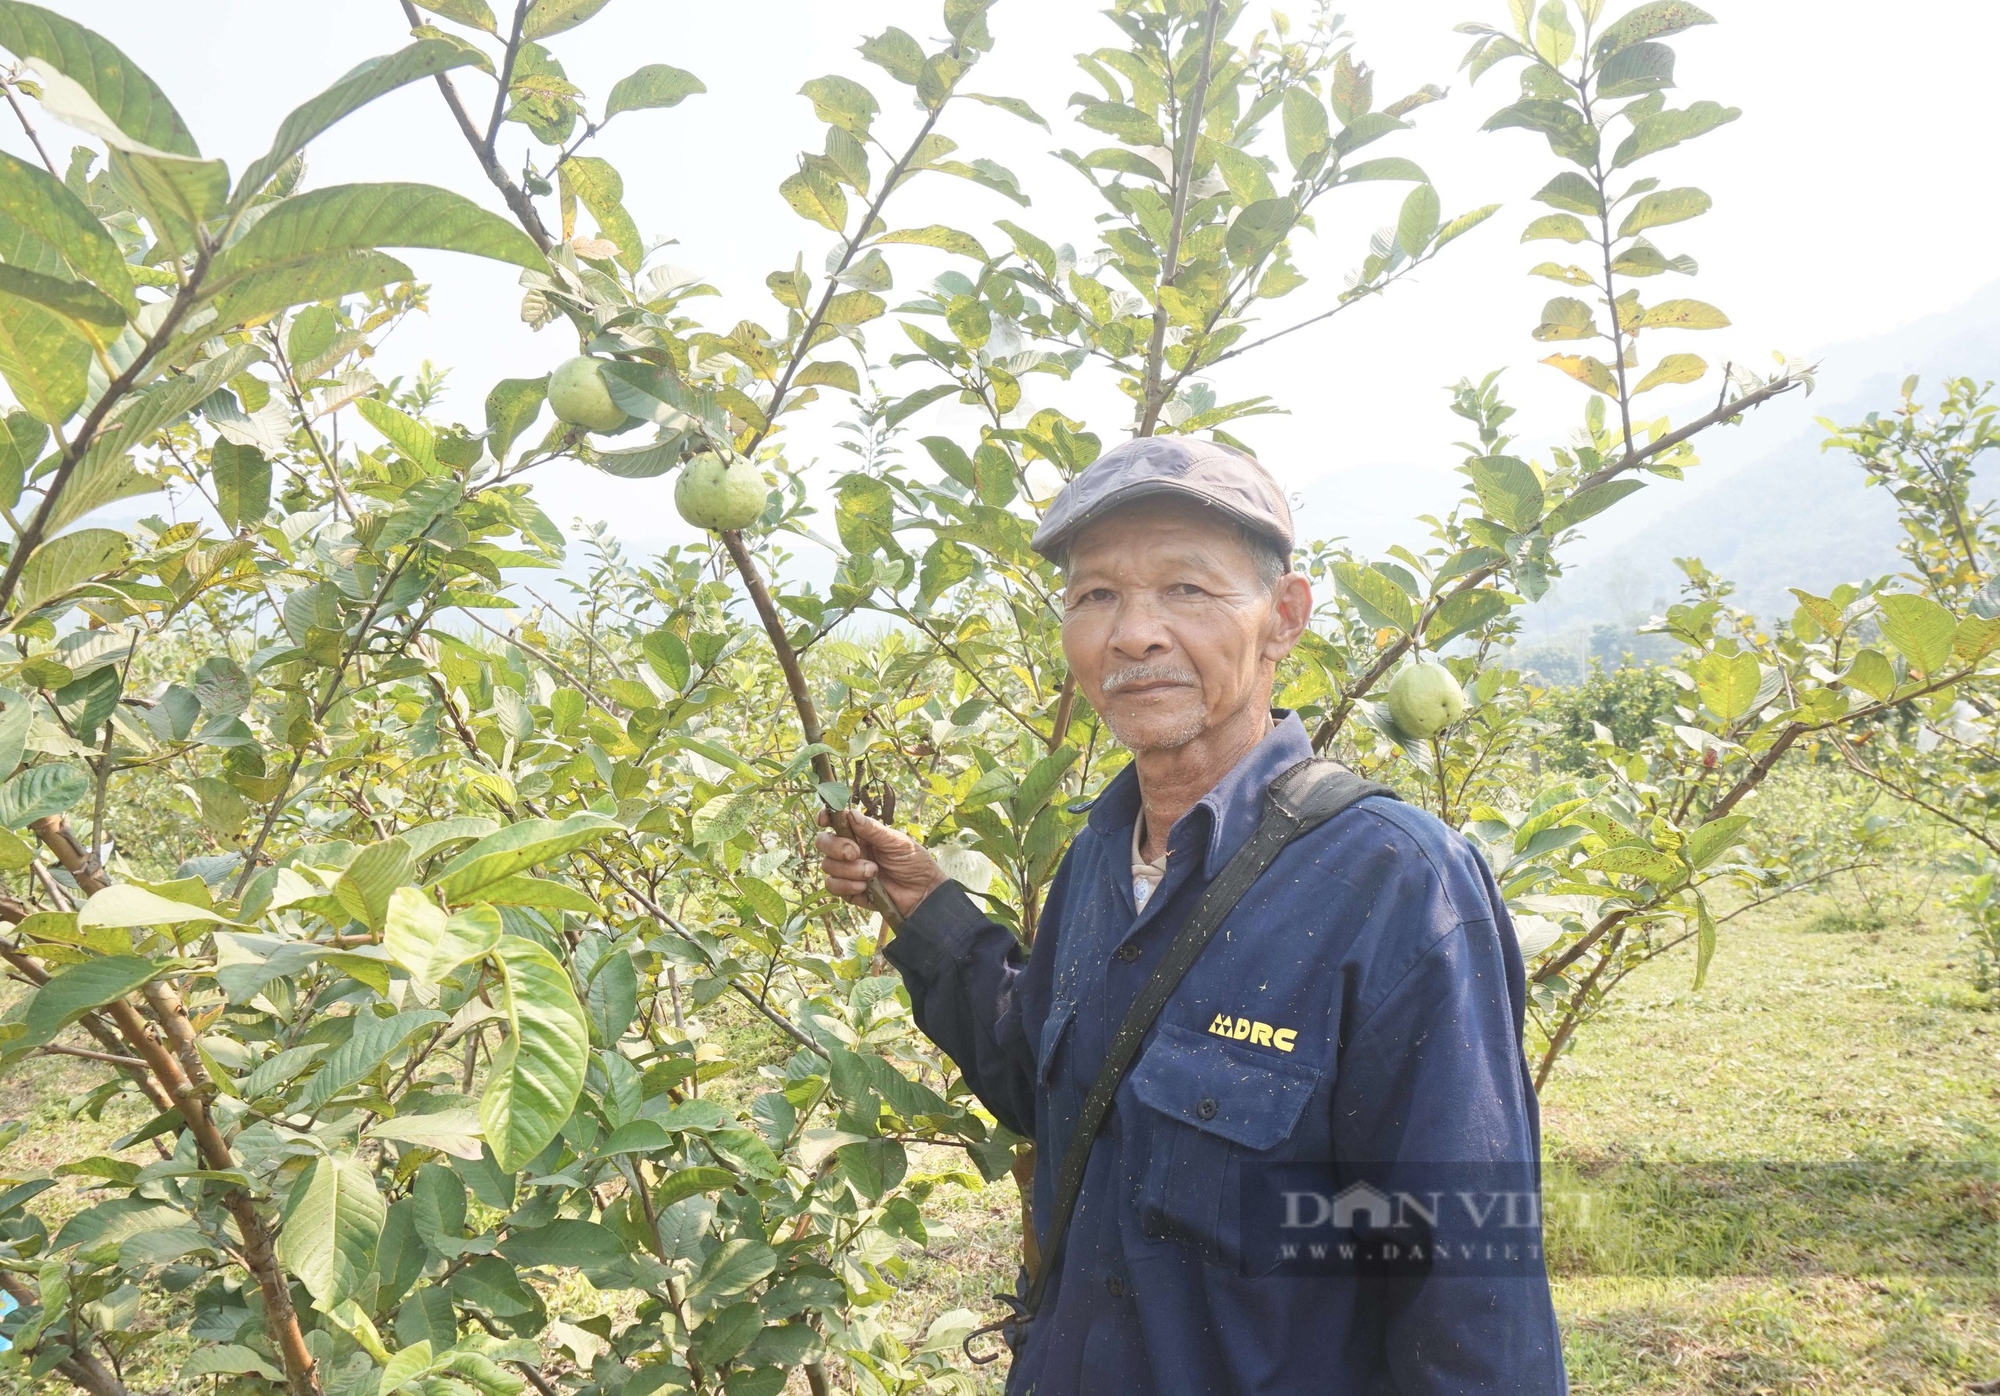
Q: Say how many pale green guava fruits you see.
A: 3